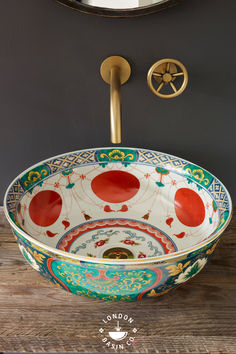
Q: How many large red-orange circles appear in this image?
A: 3